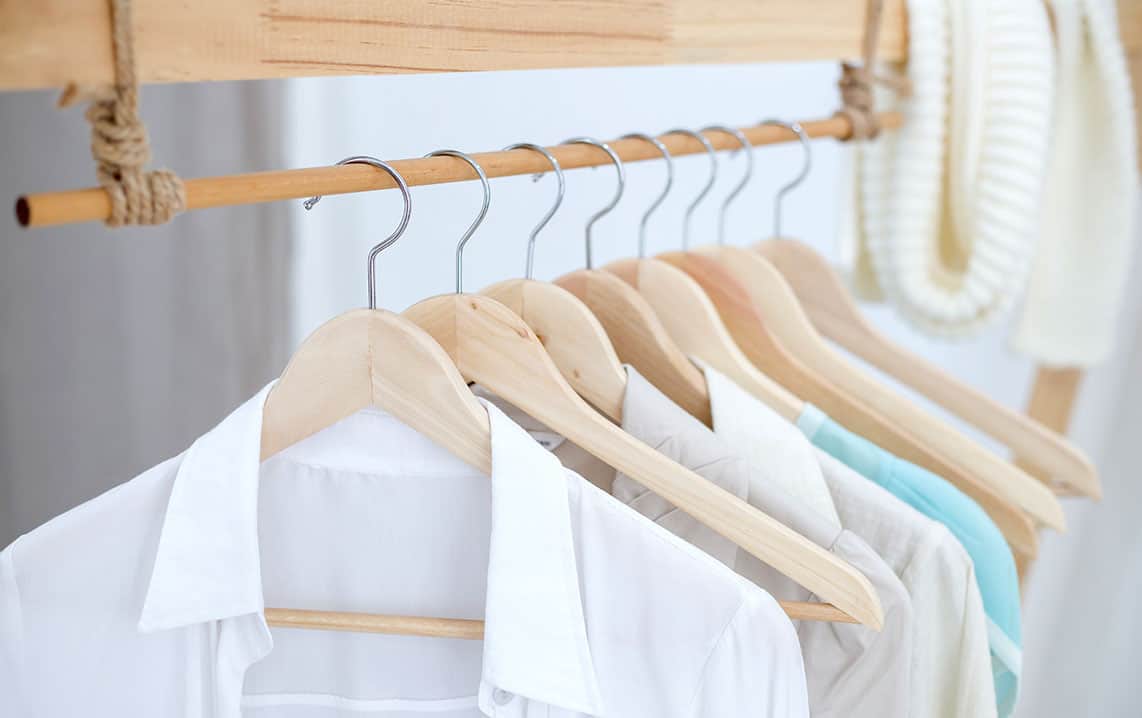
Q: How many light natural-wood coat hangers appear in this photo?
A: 8